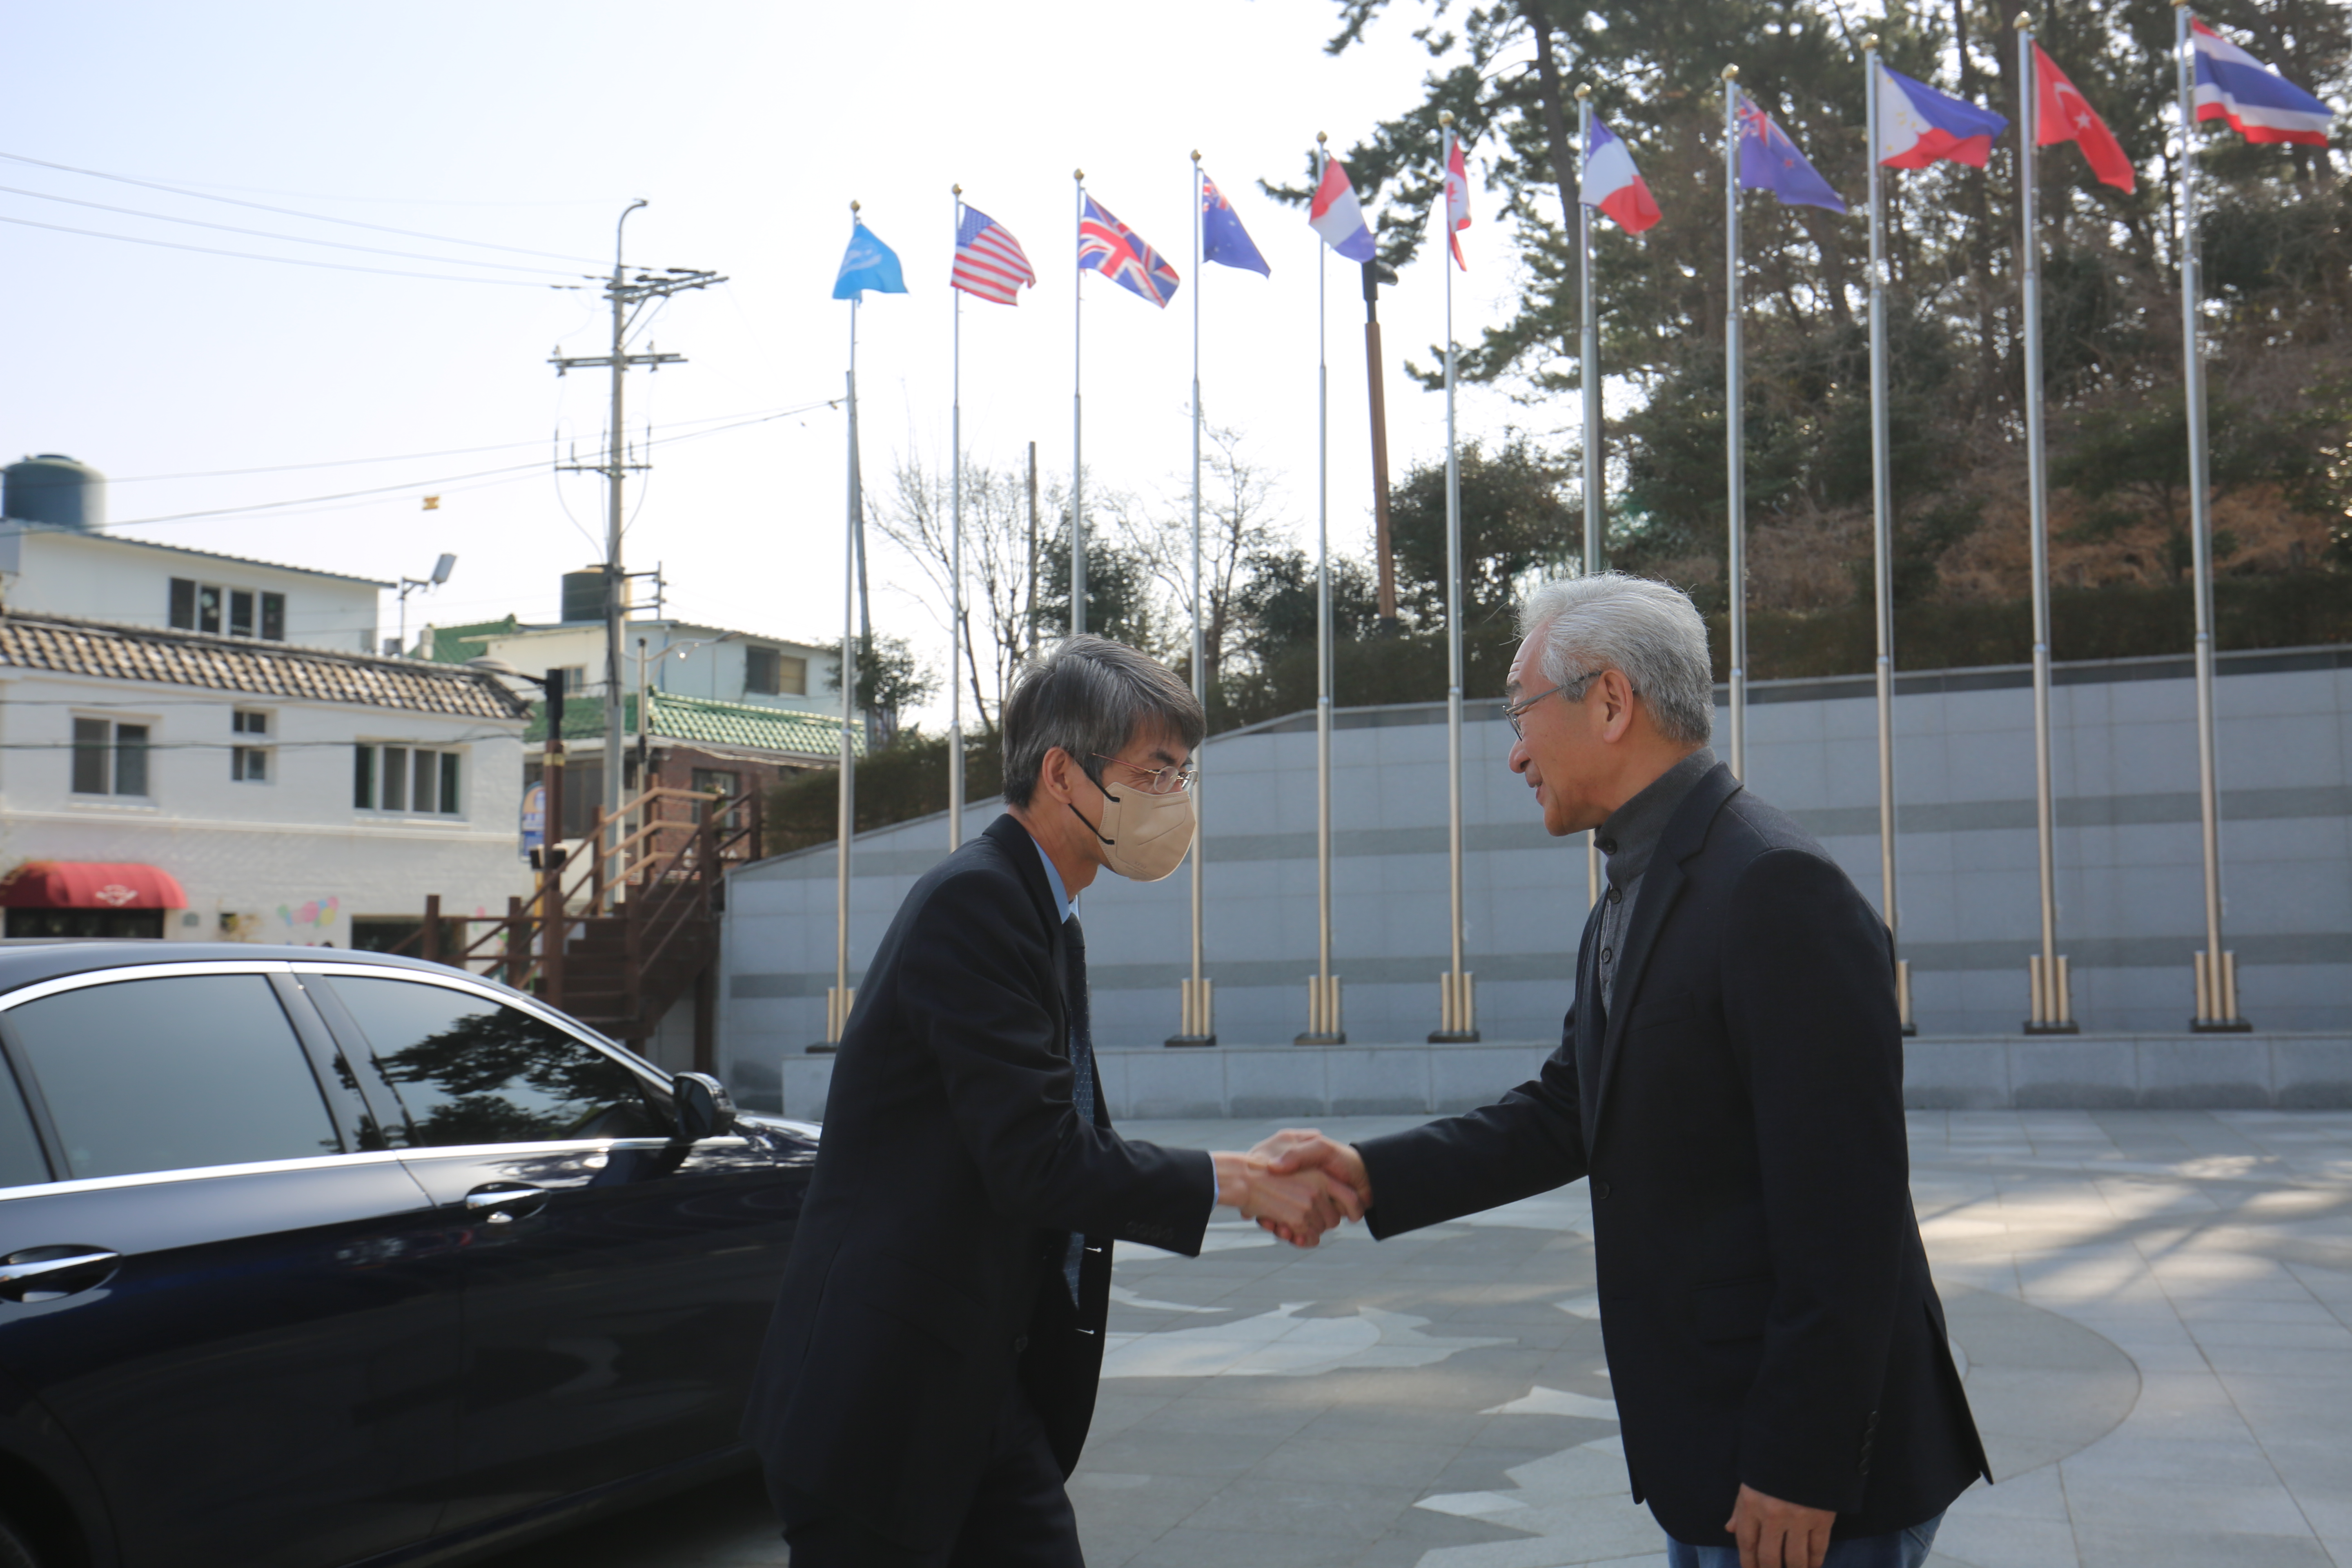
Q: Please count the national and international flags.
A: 11